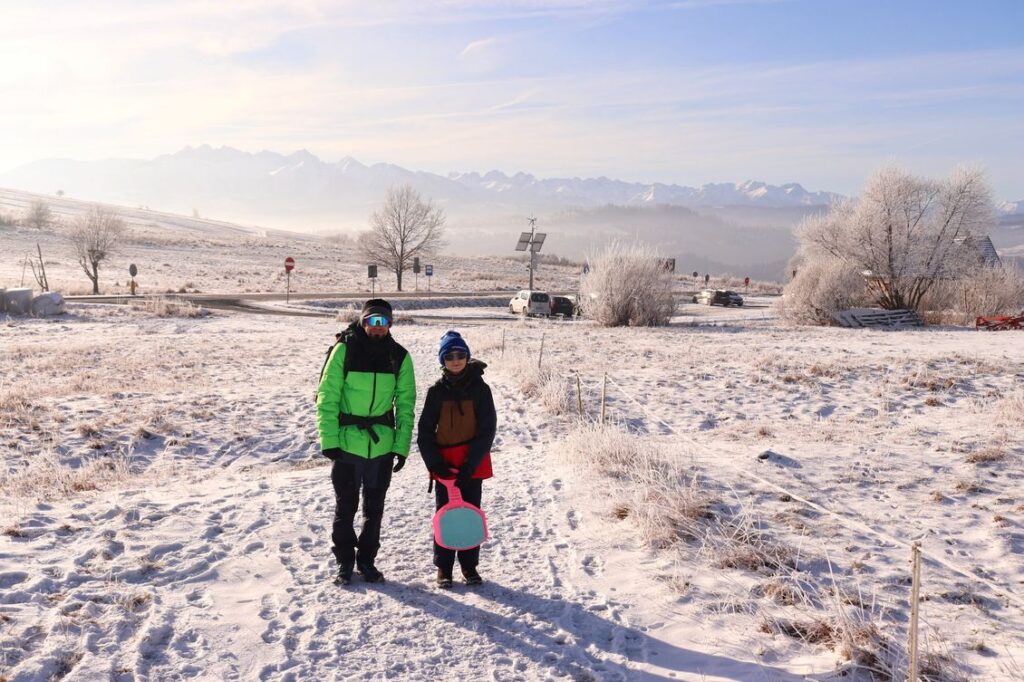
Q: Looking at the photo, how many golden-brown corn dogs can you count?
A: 0